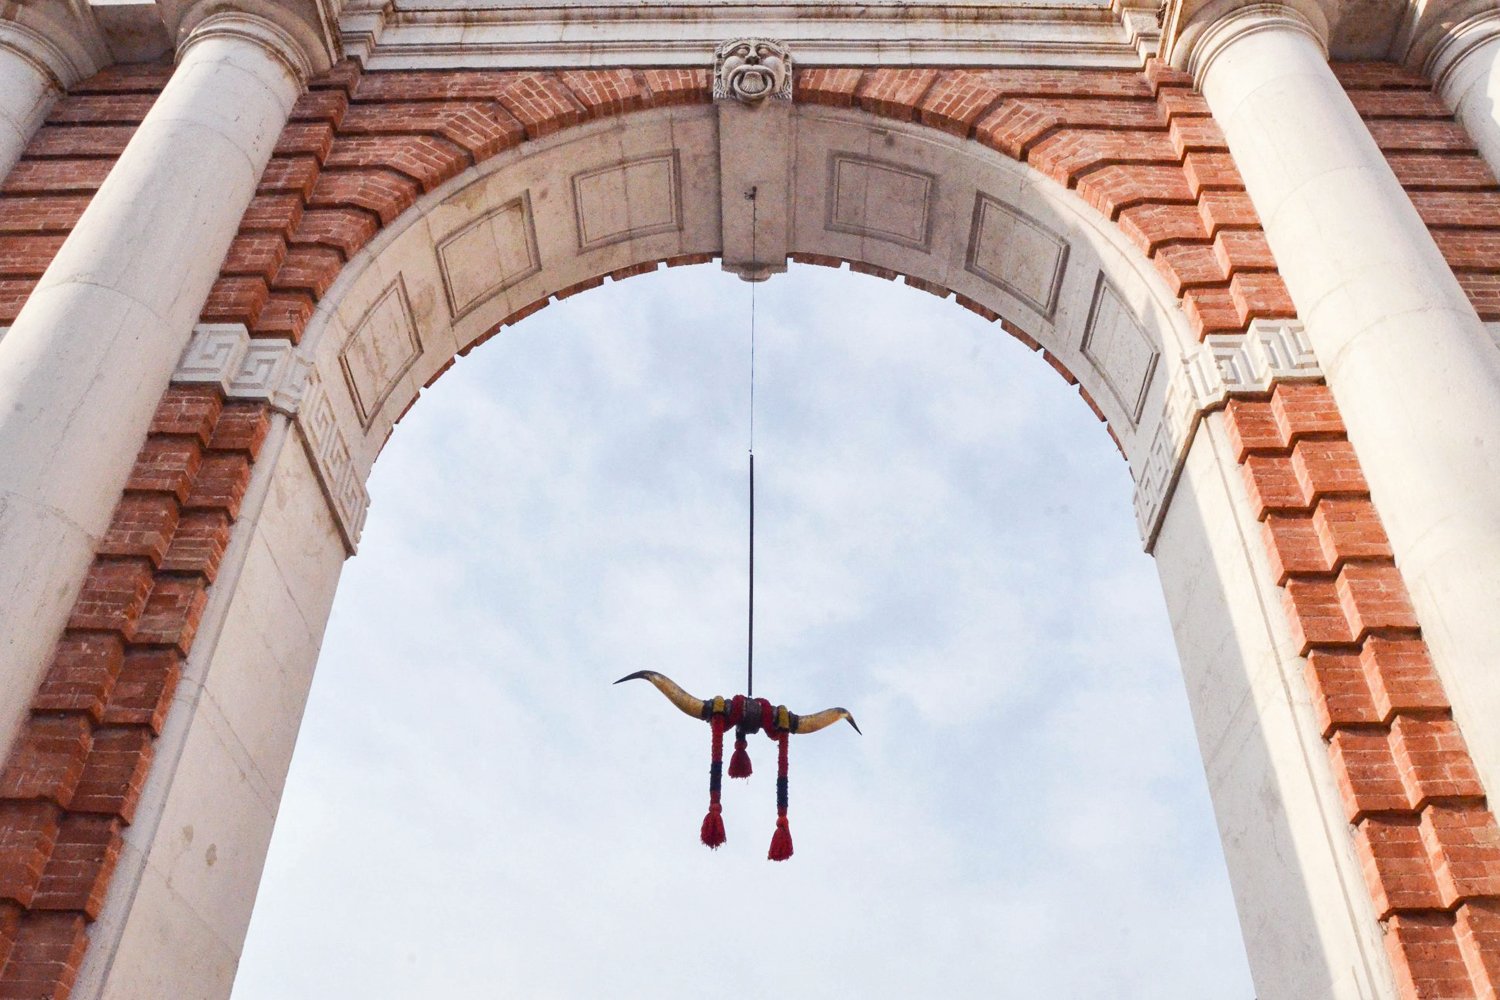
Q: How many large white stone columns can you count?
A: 4